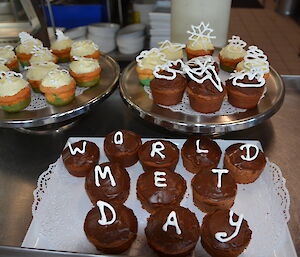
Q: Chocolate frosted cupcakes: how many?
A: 14